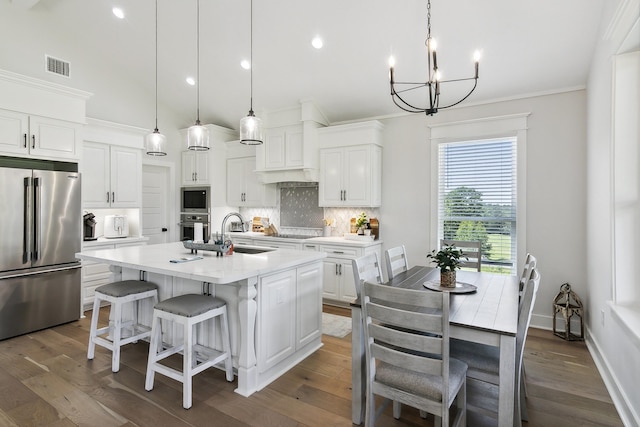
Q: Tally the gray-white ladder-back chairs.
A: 6